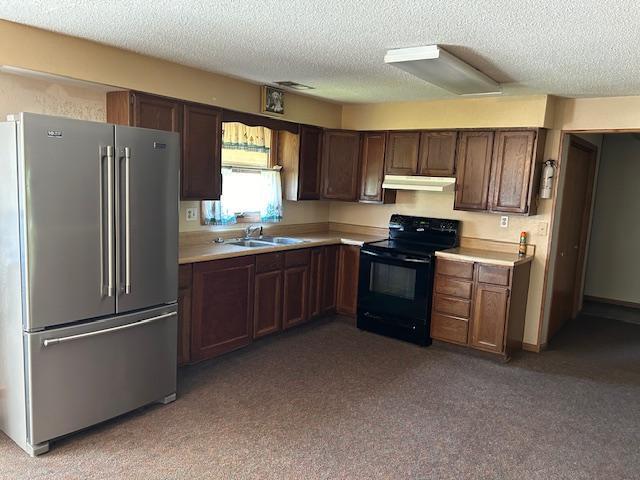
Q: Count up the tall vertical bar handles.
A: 2